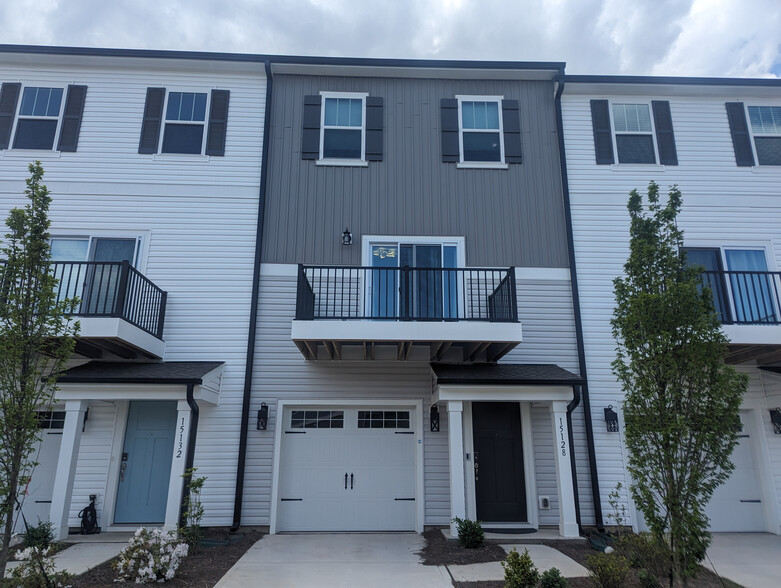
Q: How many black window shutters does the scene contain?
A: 11